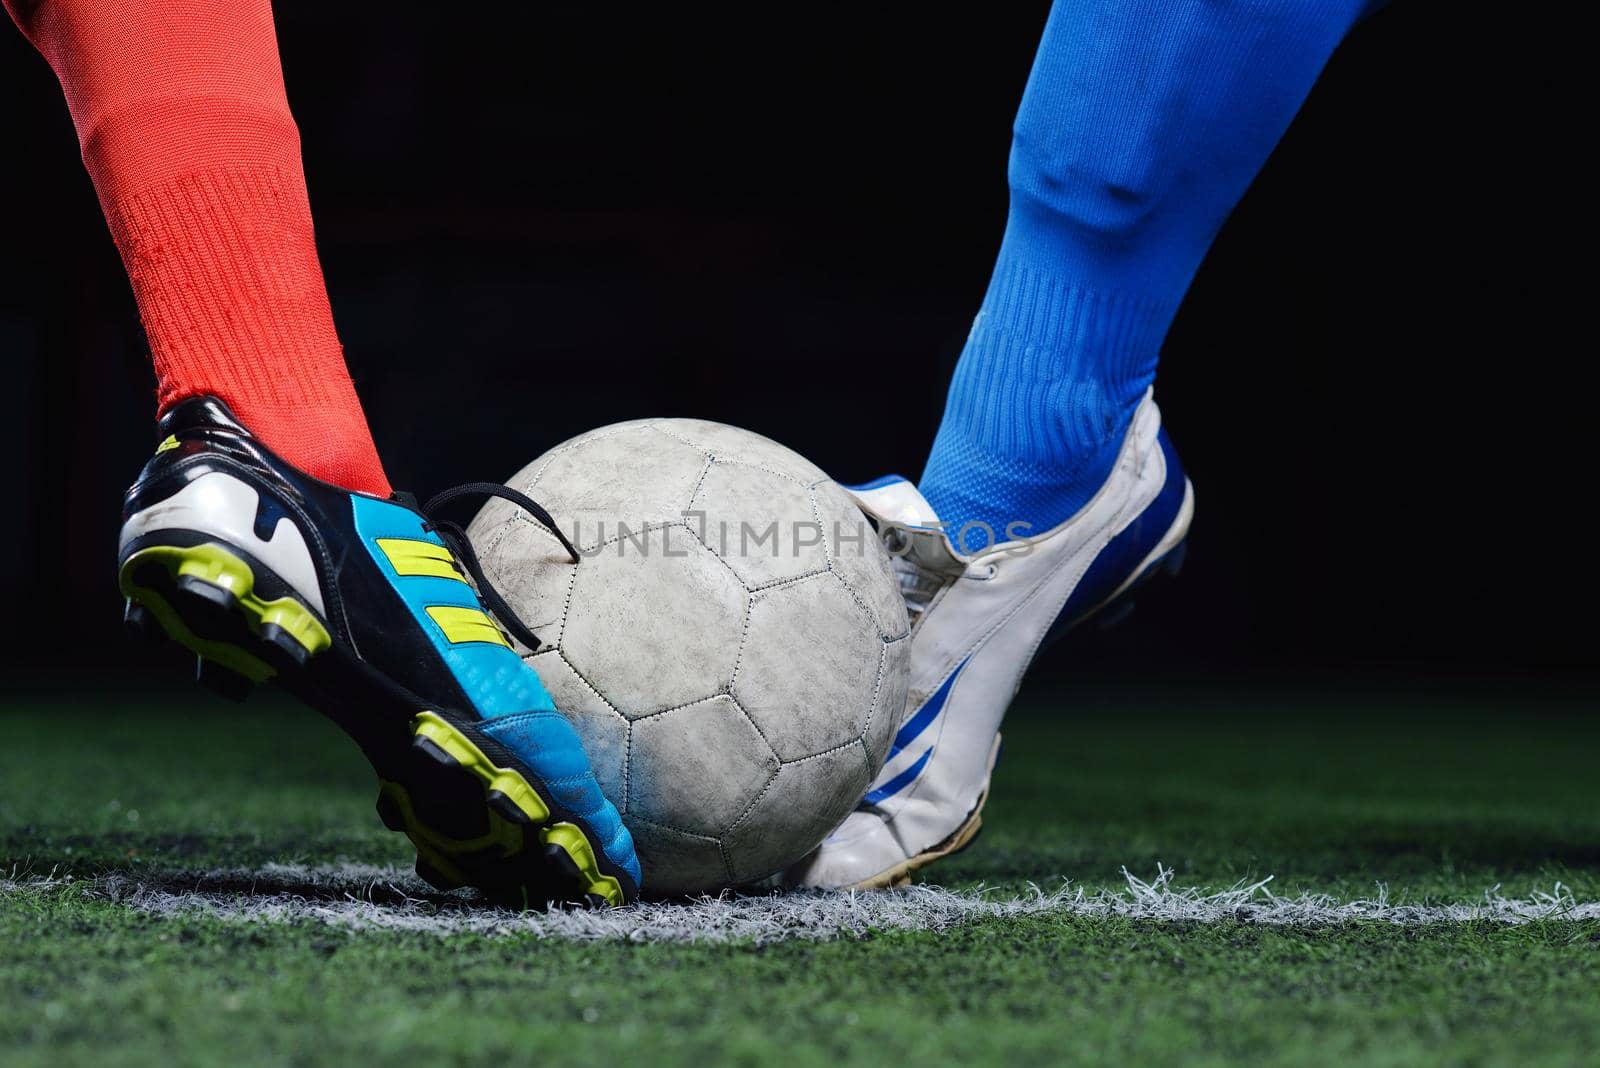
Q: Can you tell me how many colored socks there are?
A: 2